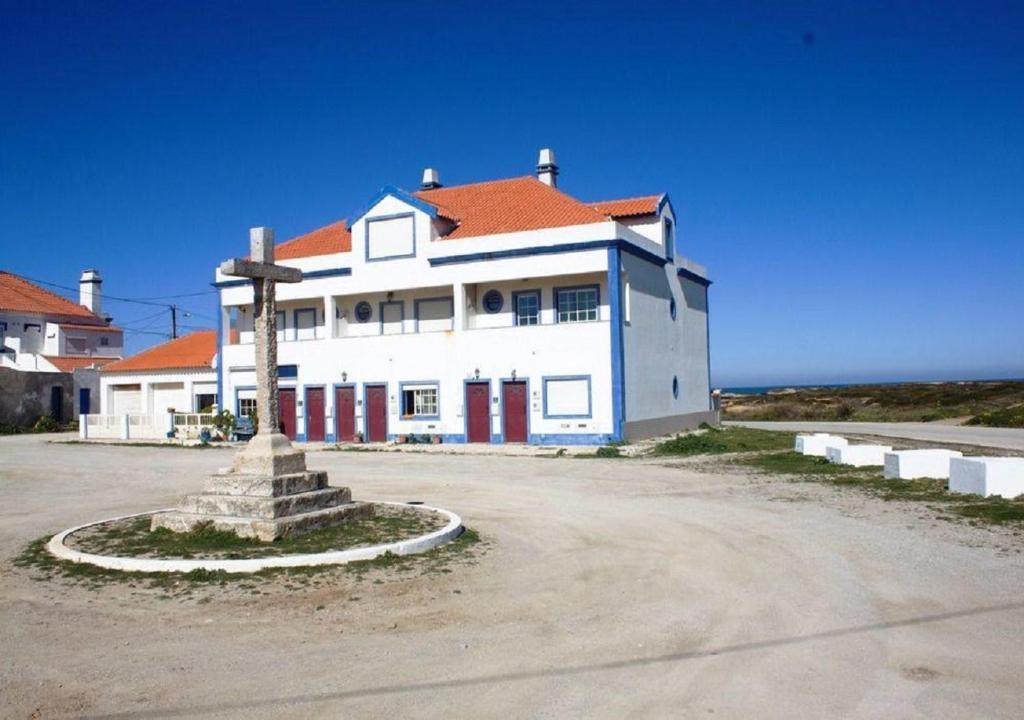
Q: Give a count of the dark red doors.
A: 6